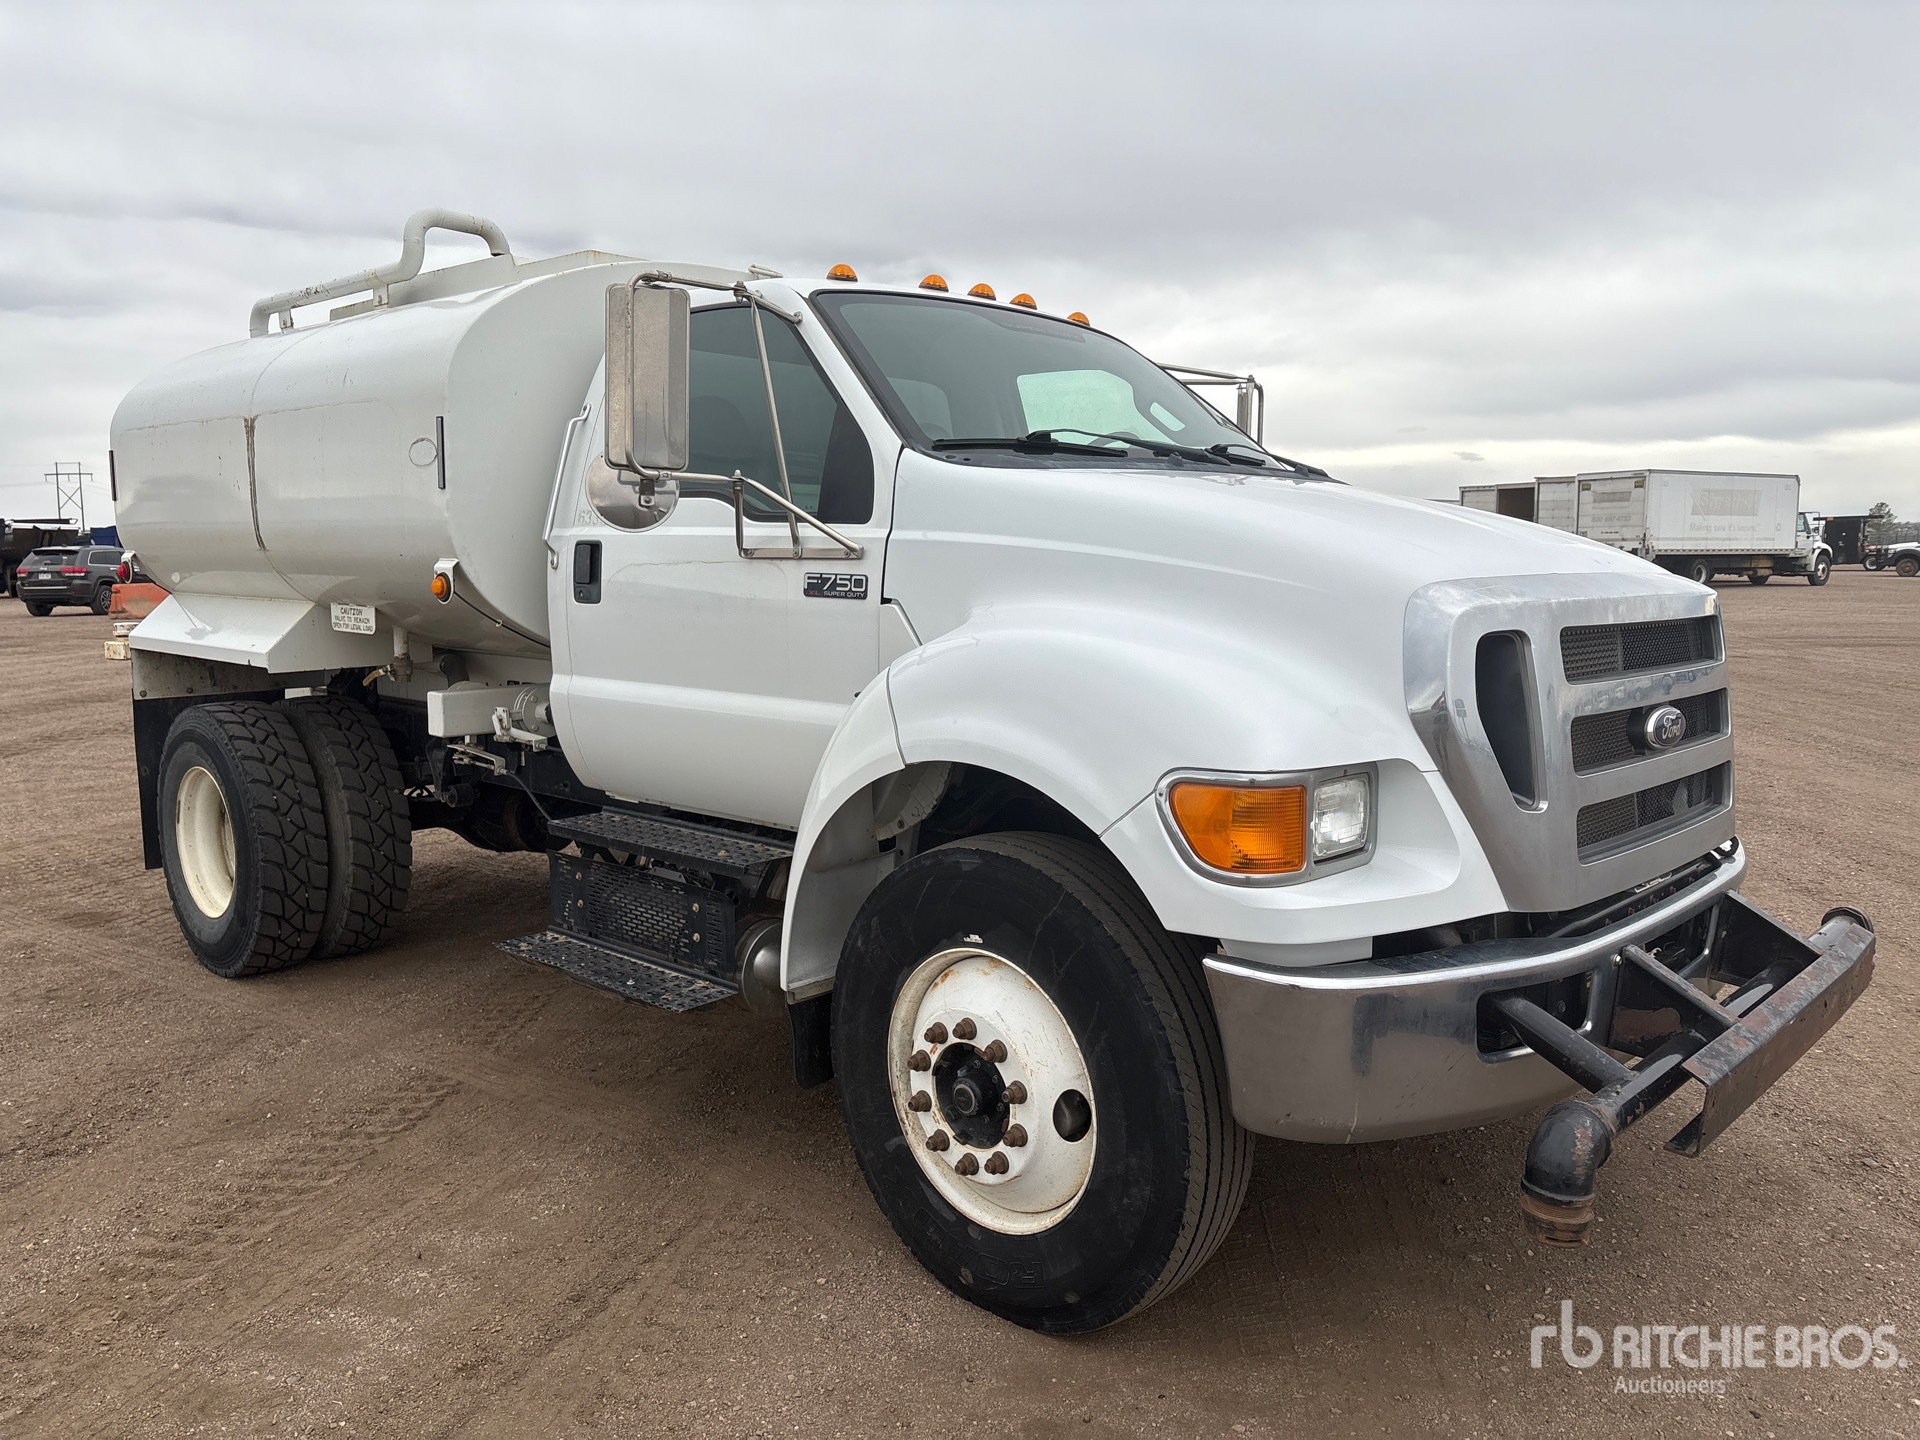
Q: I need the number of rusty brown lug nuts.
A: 10